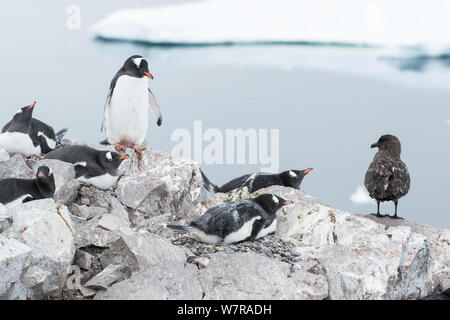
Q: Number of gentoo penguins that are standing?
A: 1